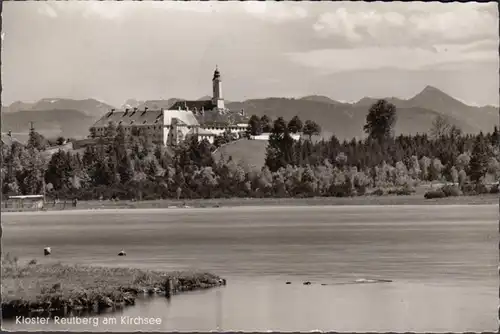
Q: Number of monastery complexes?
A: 1